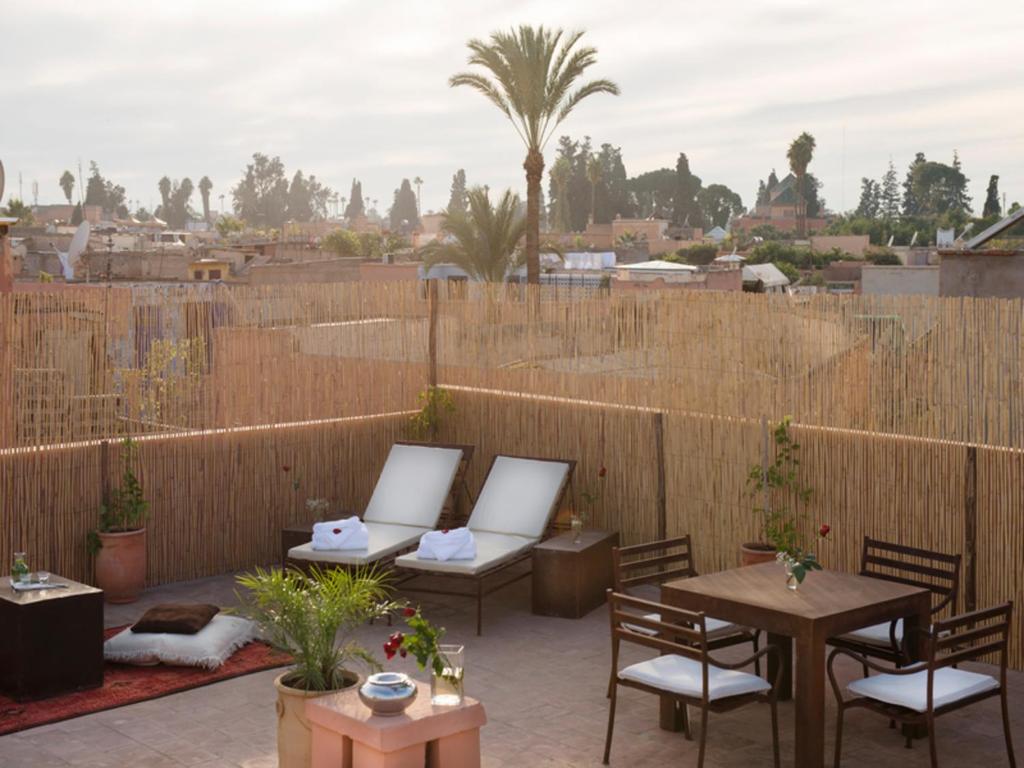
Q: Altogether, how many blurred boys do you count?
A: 0